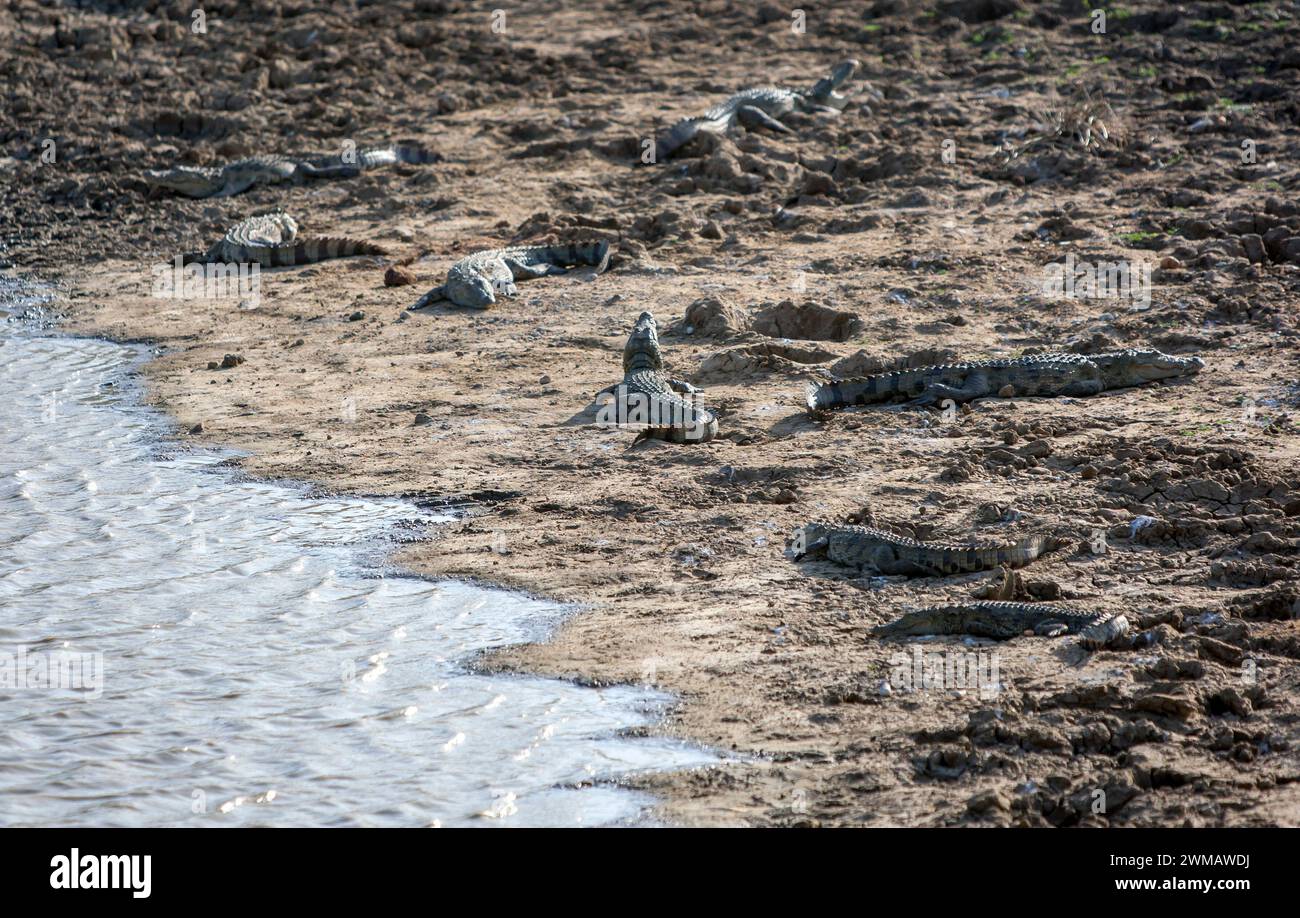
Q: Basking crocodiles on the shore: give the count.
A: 8